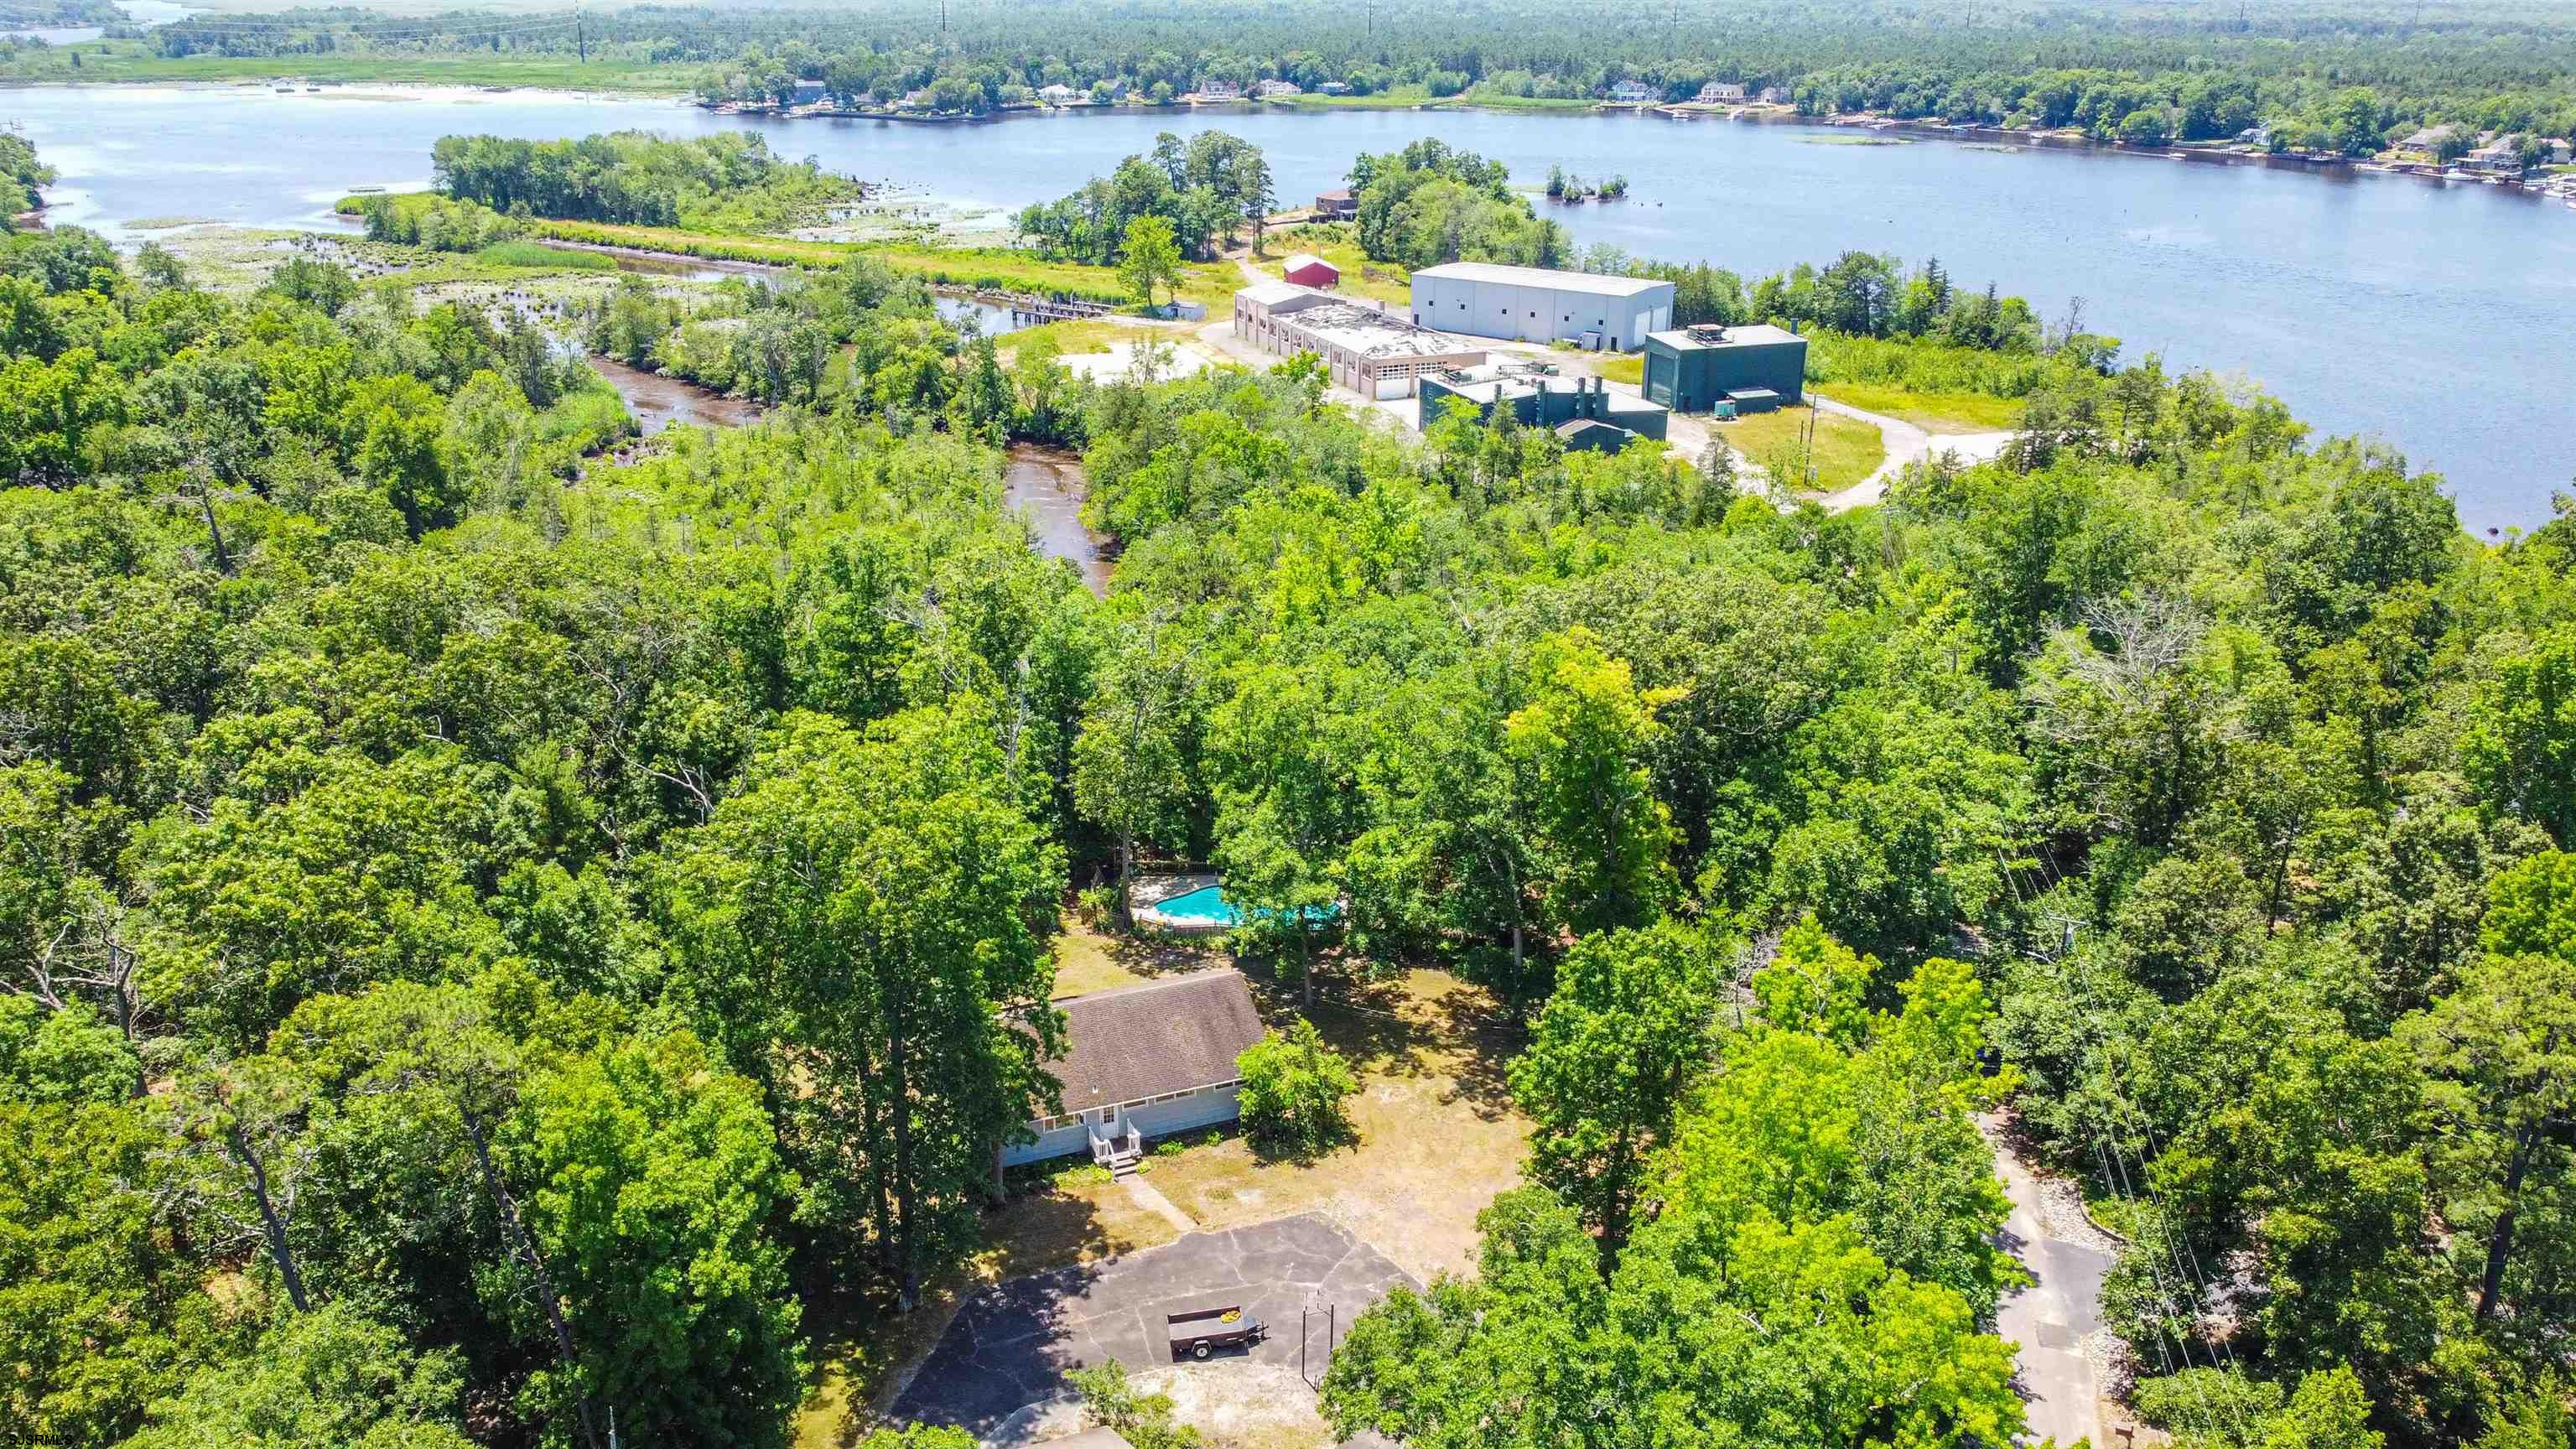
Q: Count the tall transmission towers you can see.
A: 7